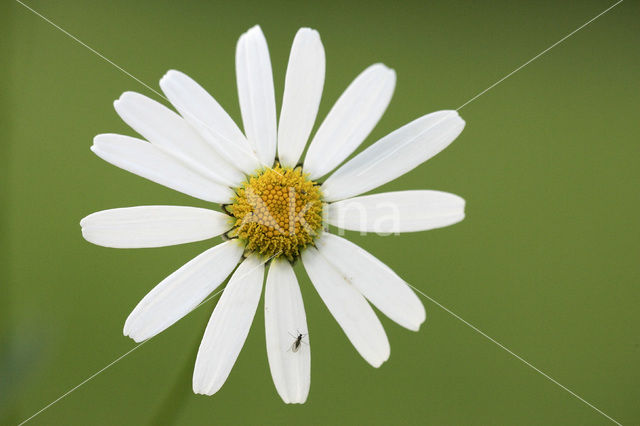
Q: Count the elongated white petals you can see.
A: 14